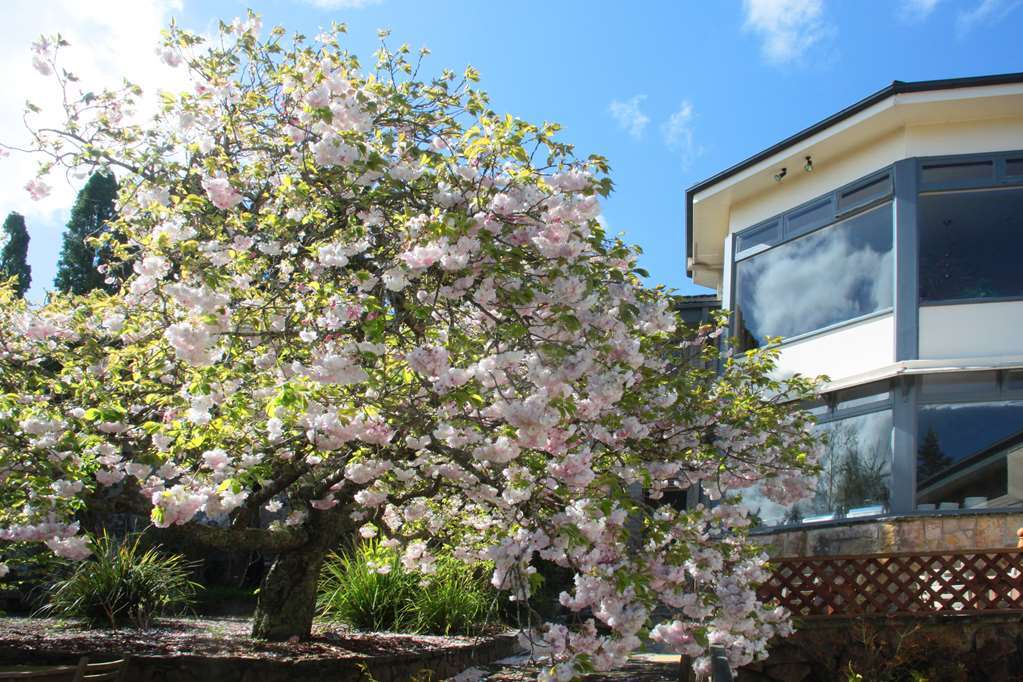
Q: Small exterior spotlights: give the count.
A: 2